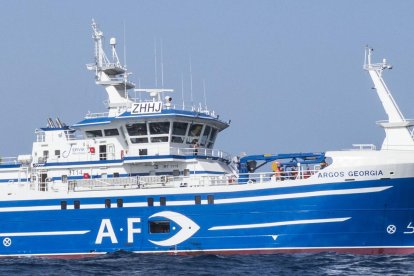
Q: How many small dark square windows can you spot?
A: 8